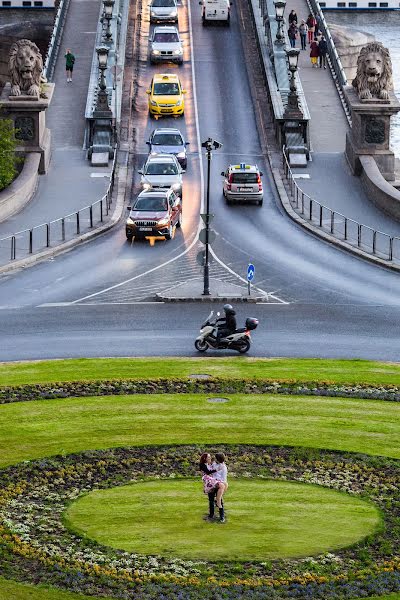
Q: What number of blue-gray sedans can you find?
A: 1